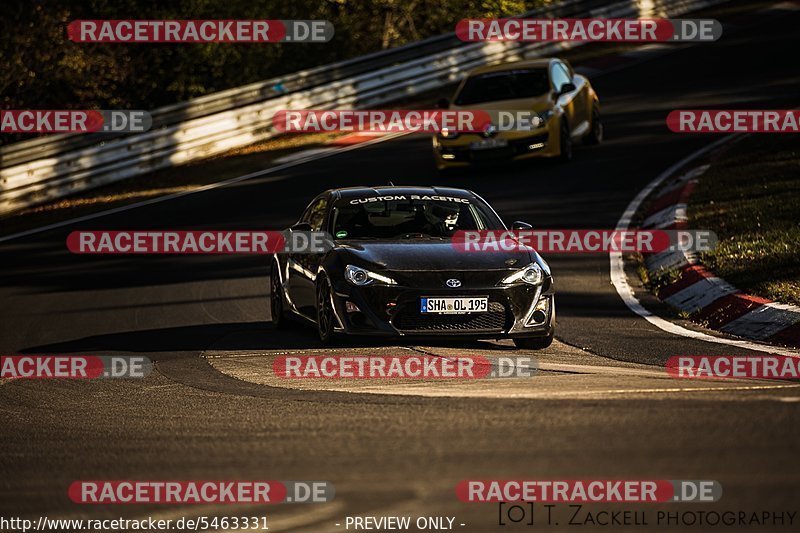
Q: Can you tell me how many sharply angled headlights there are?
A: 2